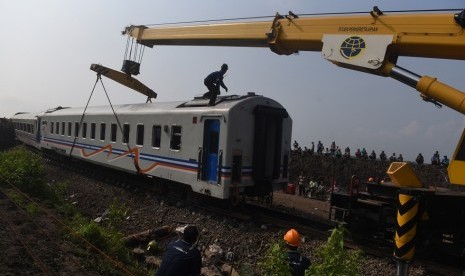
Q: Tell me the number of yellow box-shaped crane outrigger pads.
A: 1